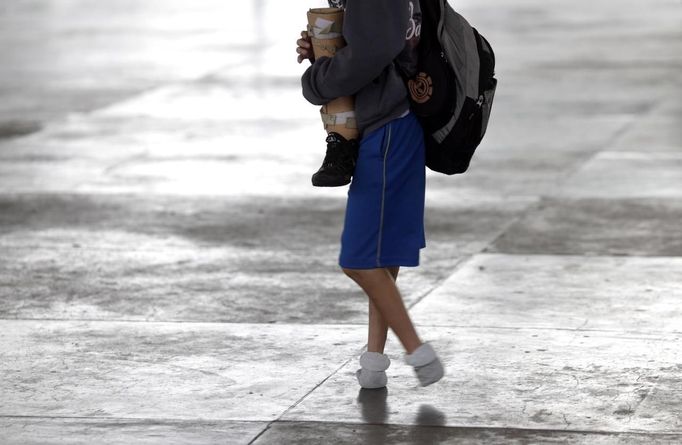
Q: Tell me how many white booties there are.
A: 2